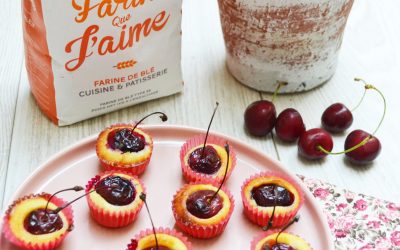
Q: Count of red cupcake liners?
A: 8